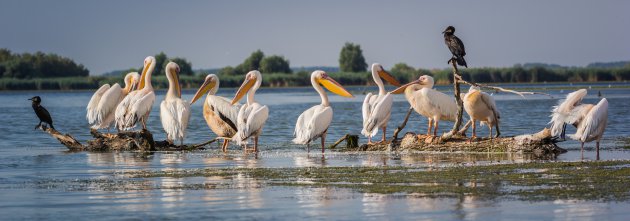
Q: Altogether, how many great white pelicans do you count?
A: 10